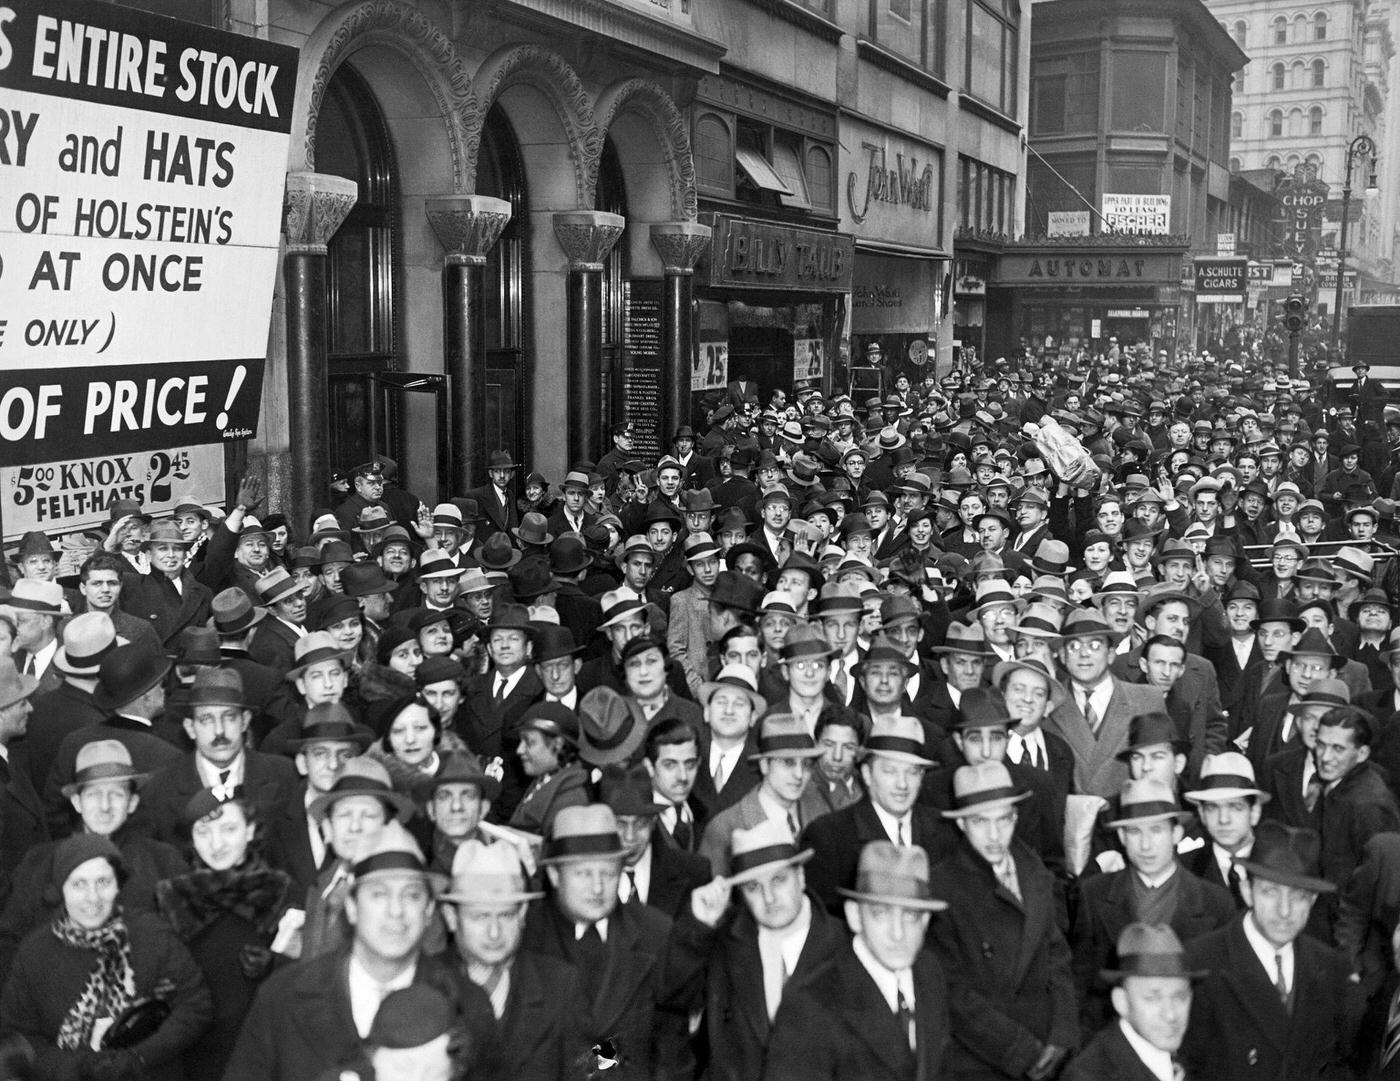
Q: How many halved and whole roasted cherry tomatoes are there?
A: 0